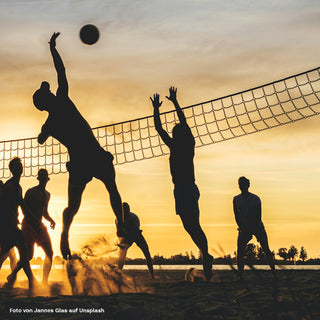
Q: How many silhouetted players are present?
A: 6